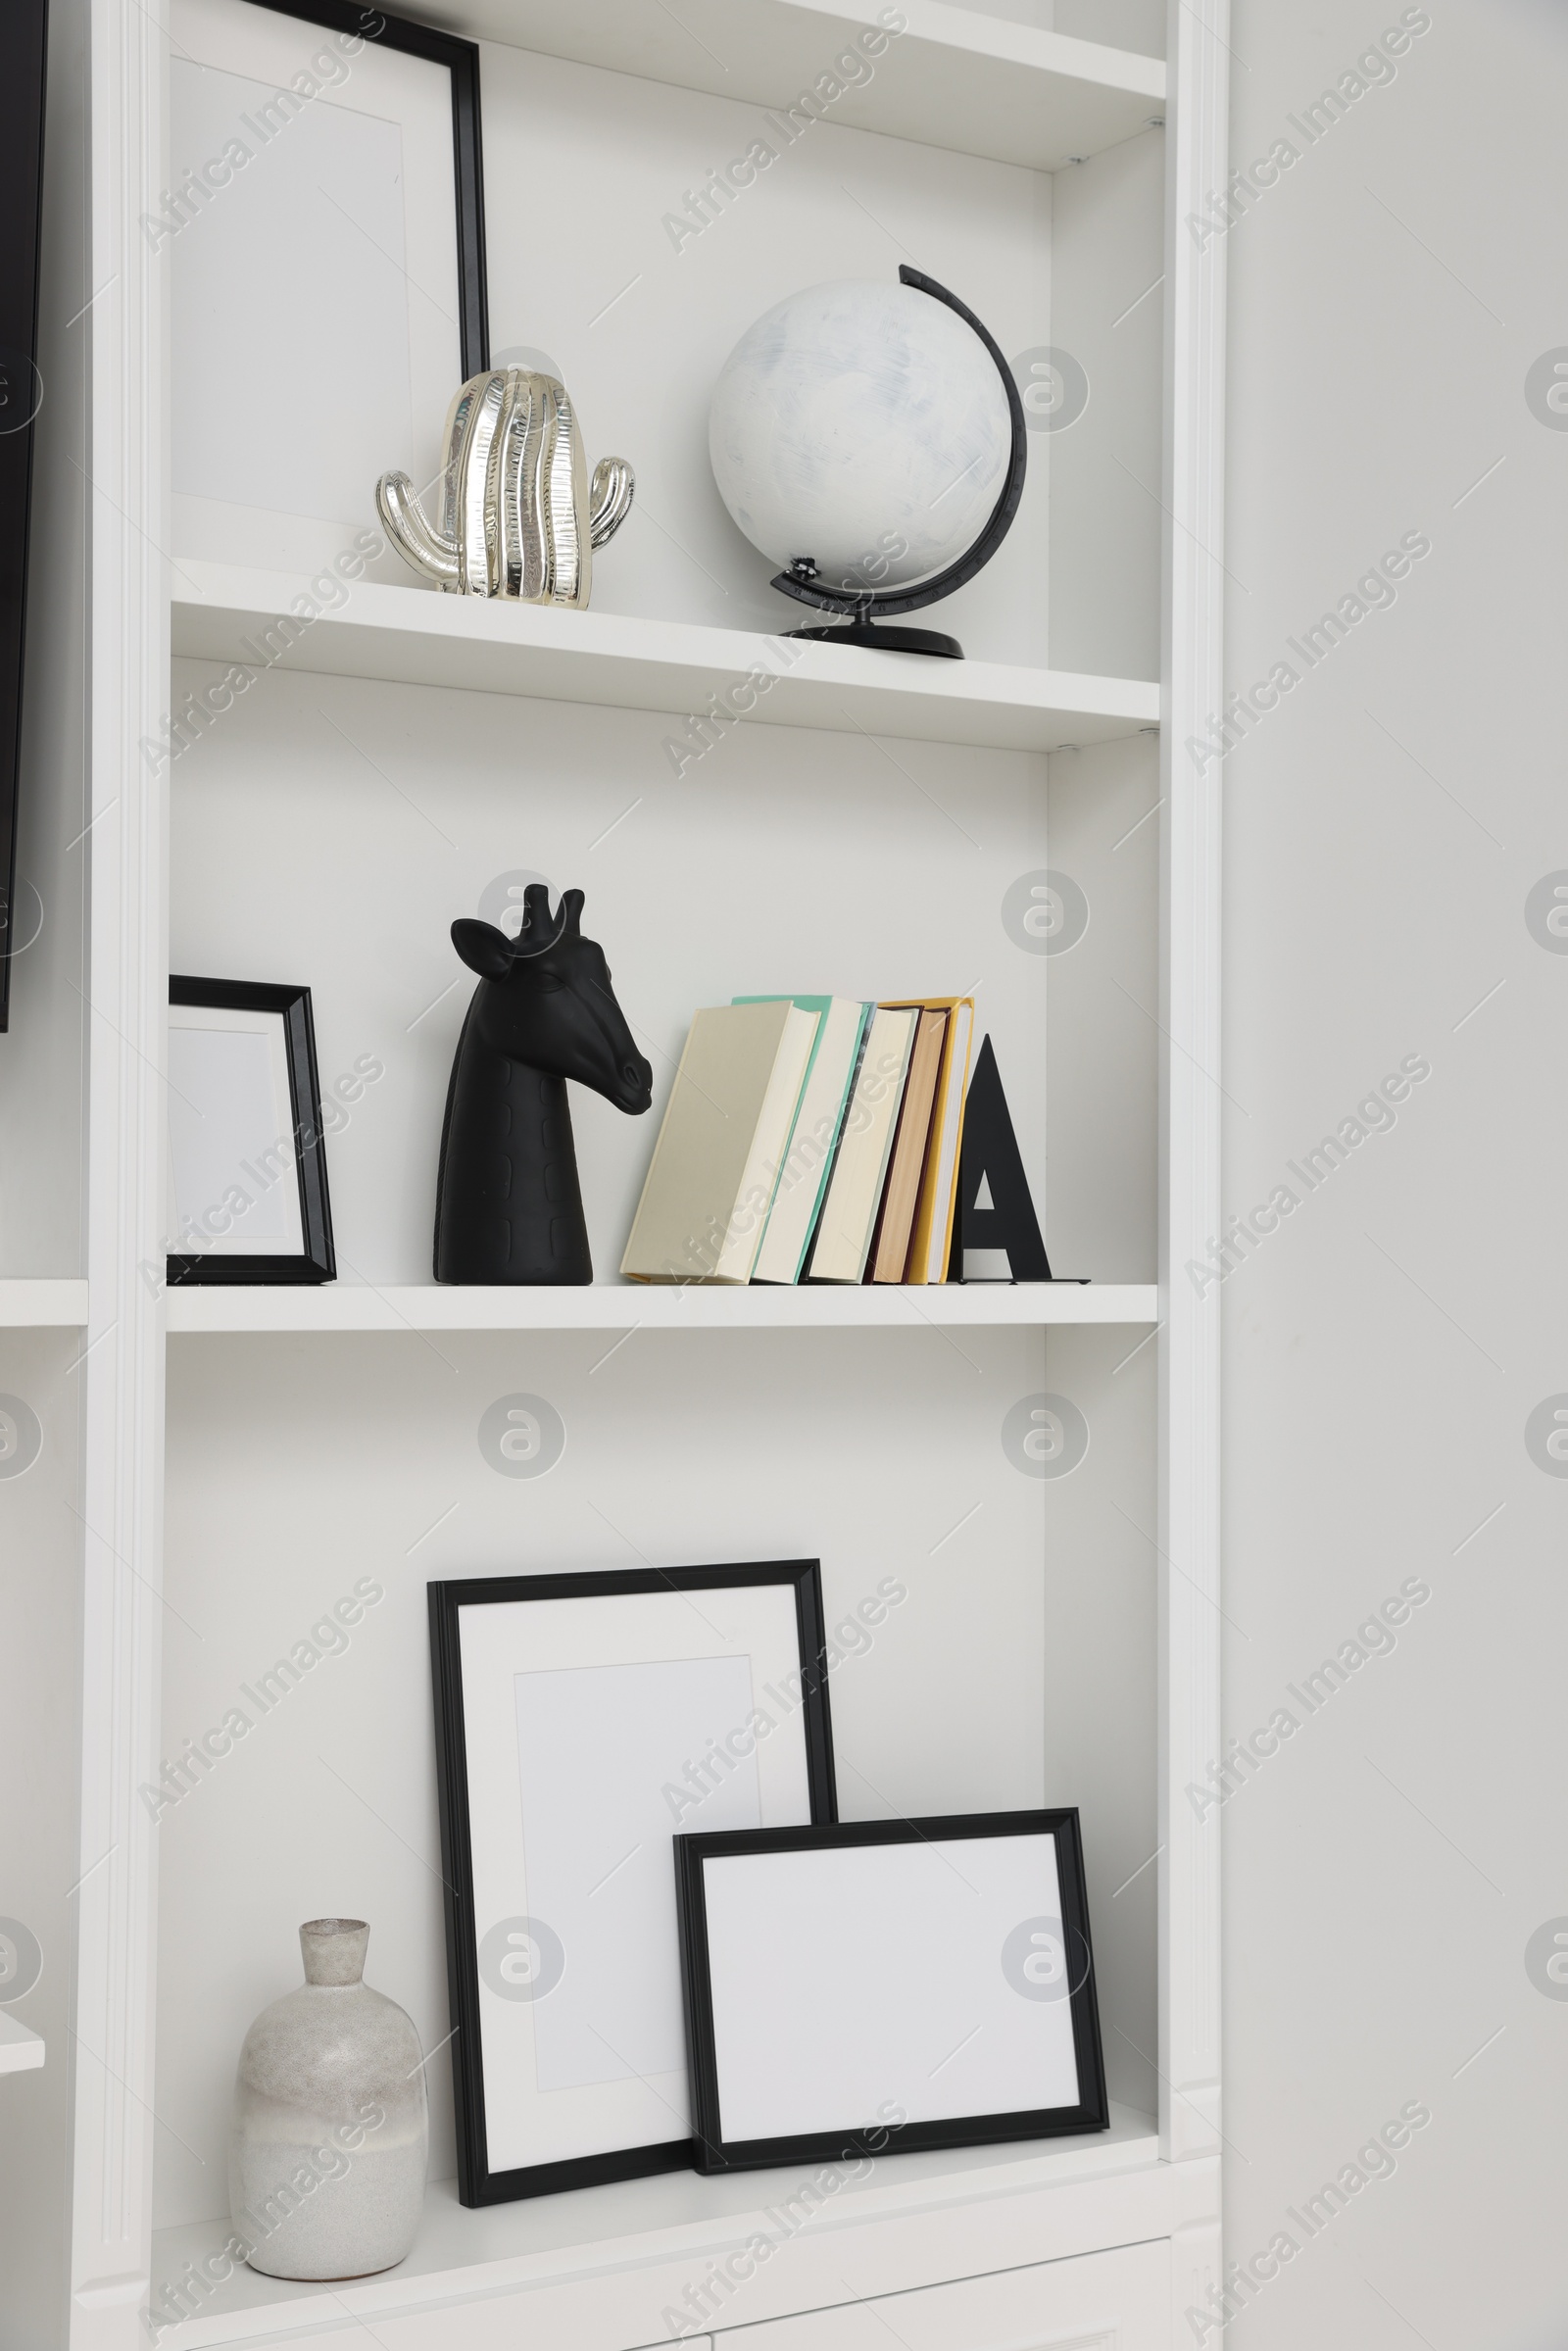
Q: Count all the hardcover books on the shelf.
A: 5